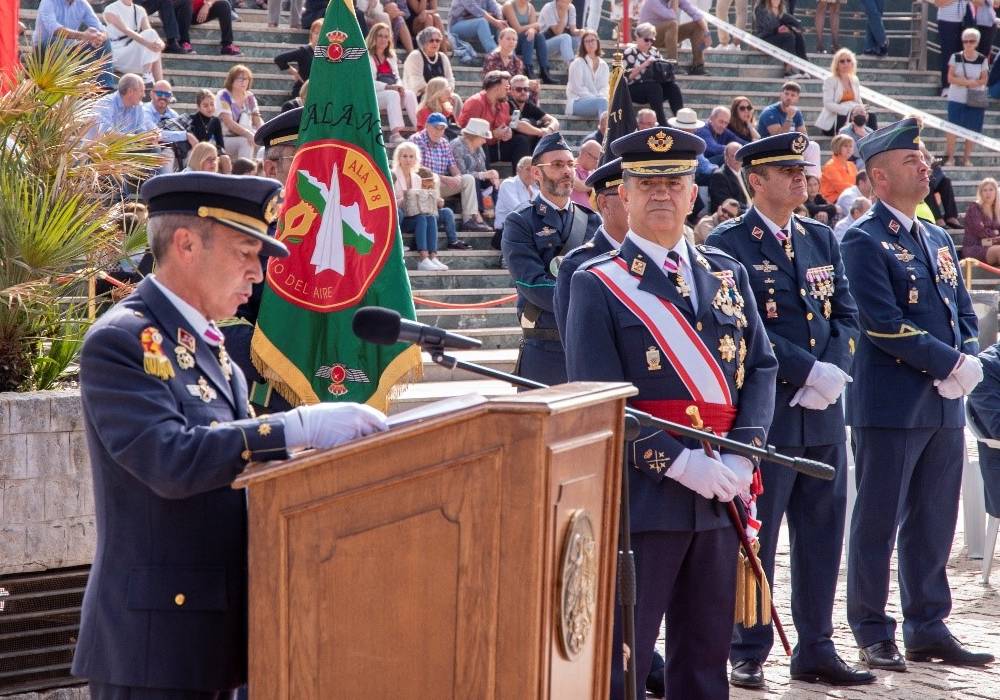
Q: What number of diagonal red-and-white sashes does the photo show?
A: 1